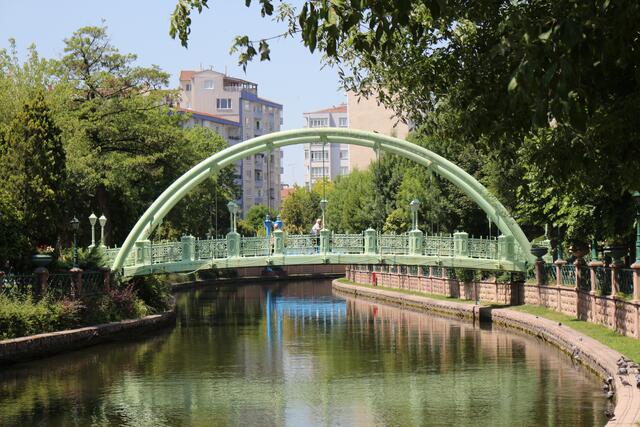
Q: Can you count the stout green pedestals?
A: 9